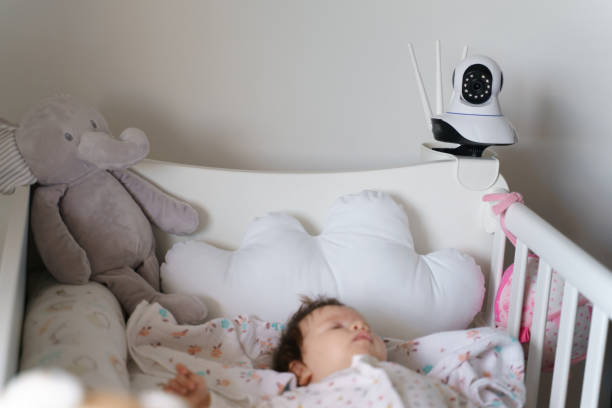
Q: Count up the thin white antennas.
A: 3